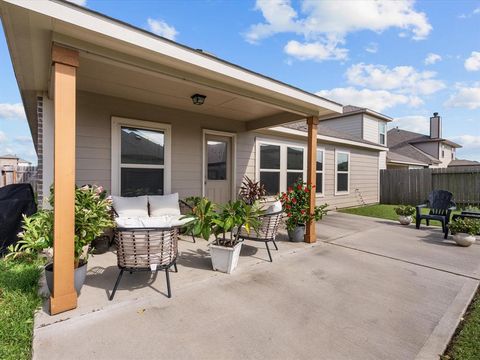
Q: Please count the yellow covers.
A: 0